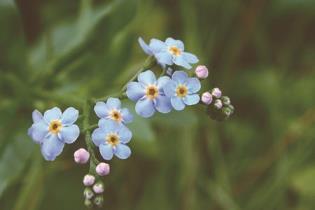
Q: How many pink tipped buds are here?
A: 8